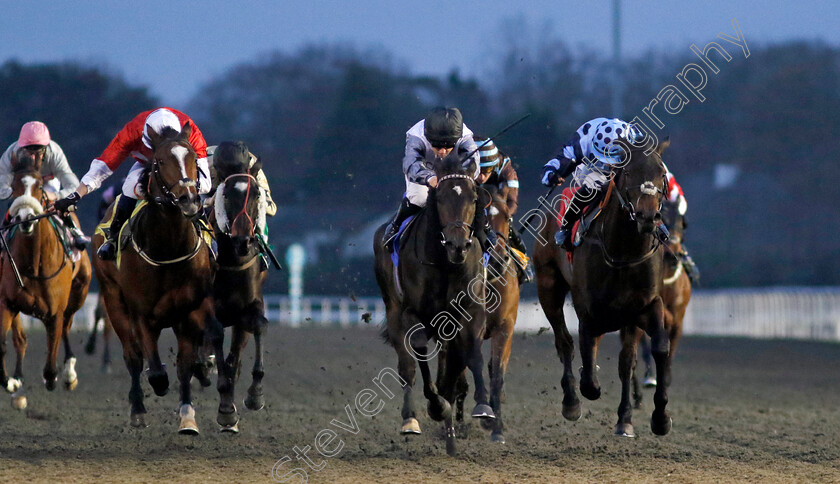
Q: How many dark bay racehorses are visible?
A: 3